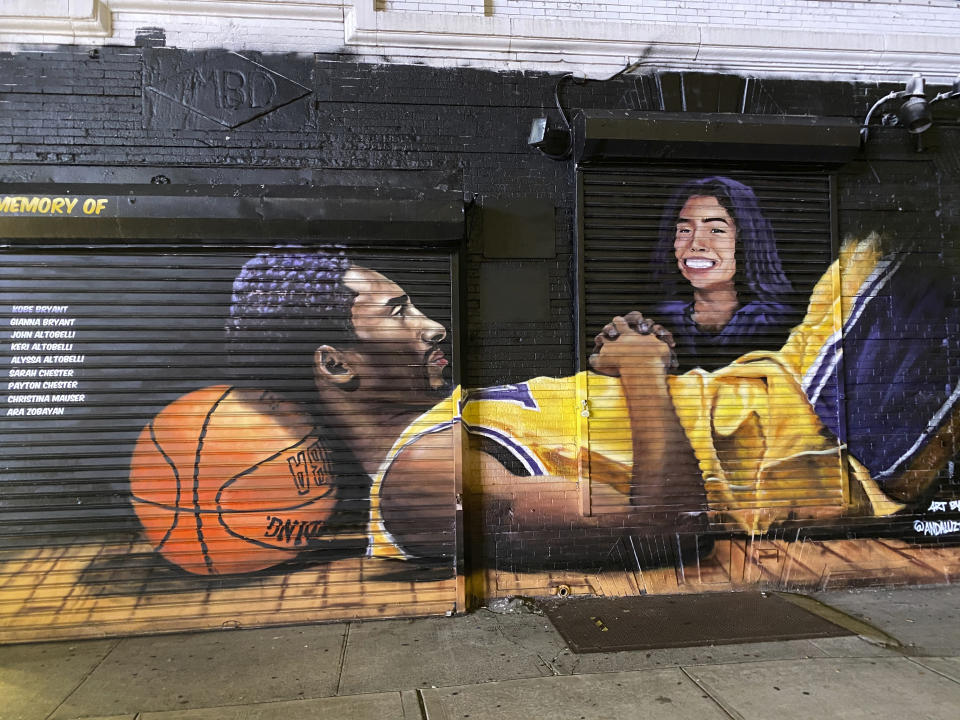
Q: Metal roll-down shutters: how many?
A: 2